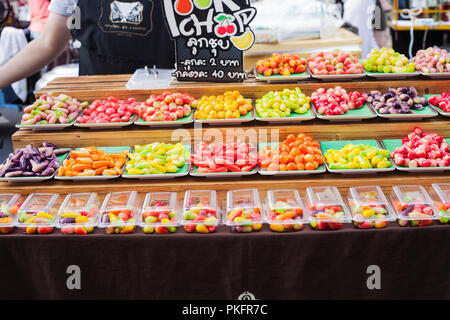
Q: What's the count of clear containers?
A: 12